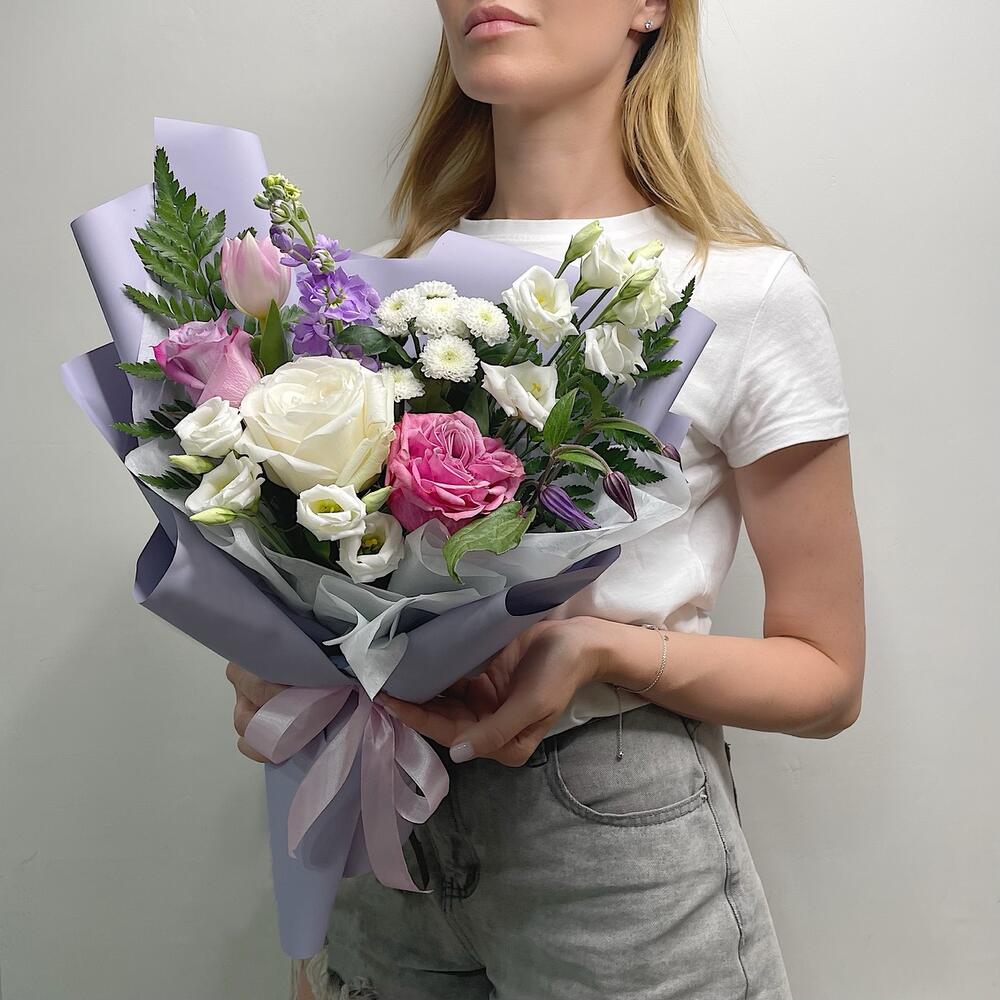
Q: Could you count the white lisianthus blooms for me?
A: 9